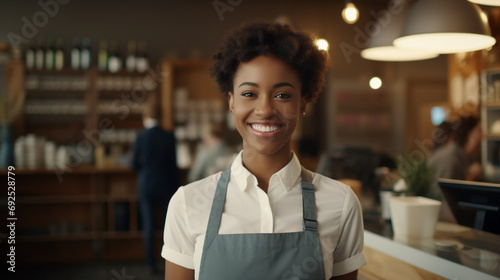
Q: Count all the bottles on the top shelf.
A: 10